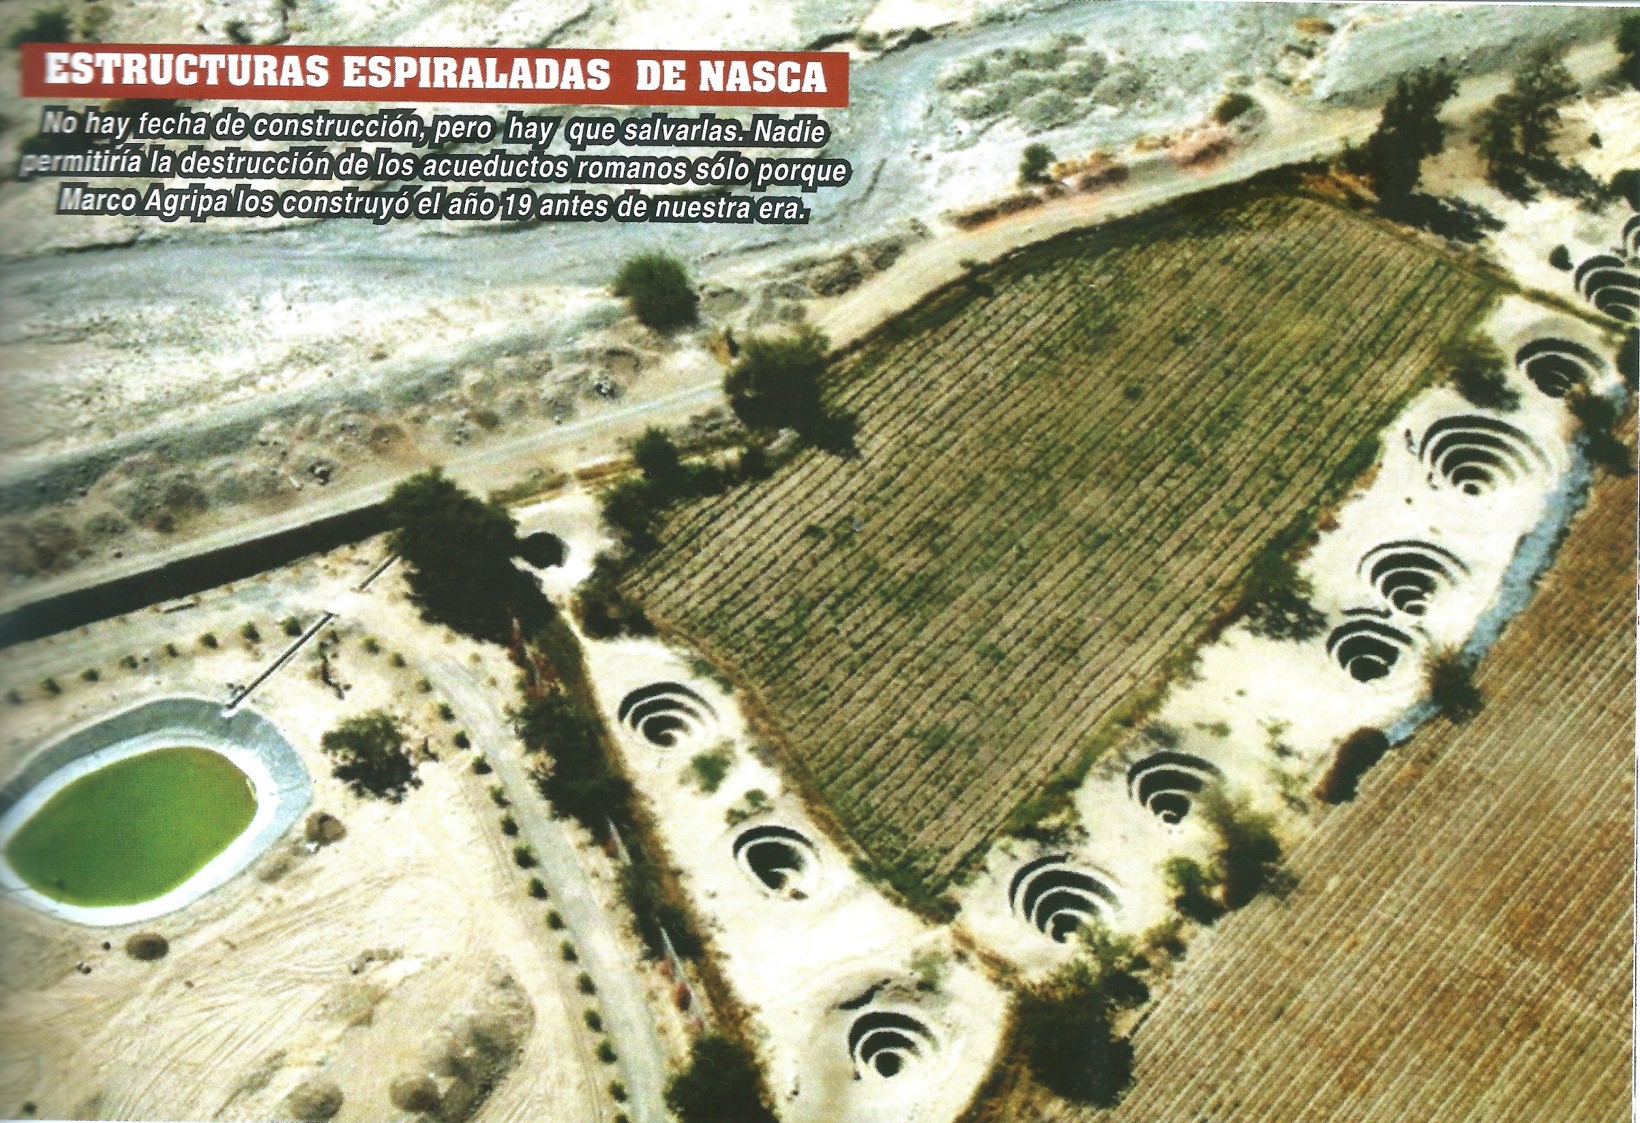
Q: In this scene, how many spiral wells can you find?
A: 11